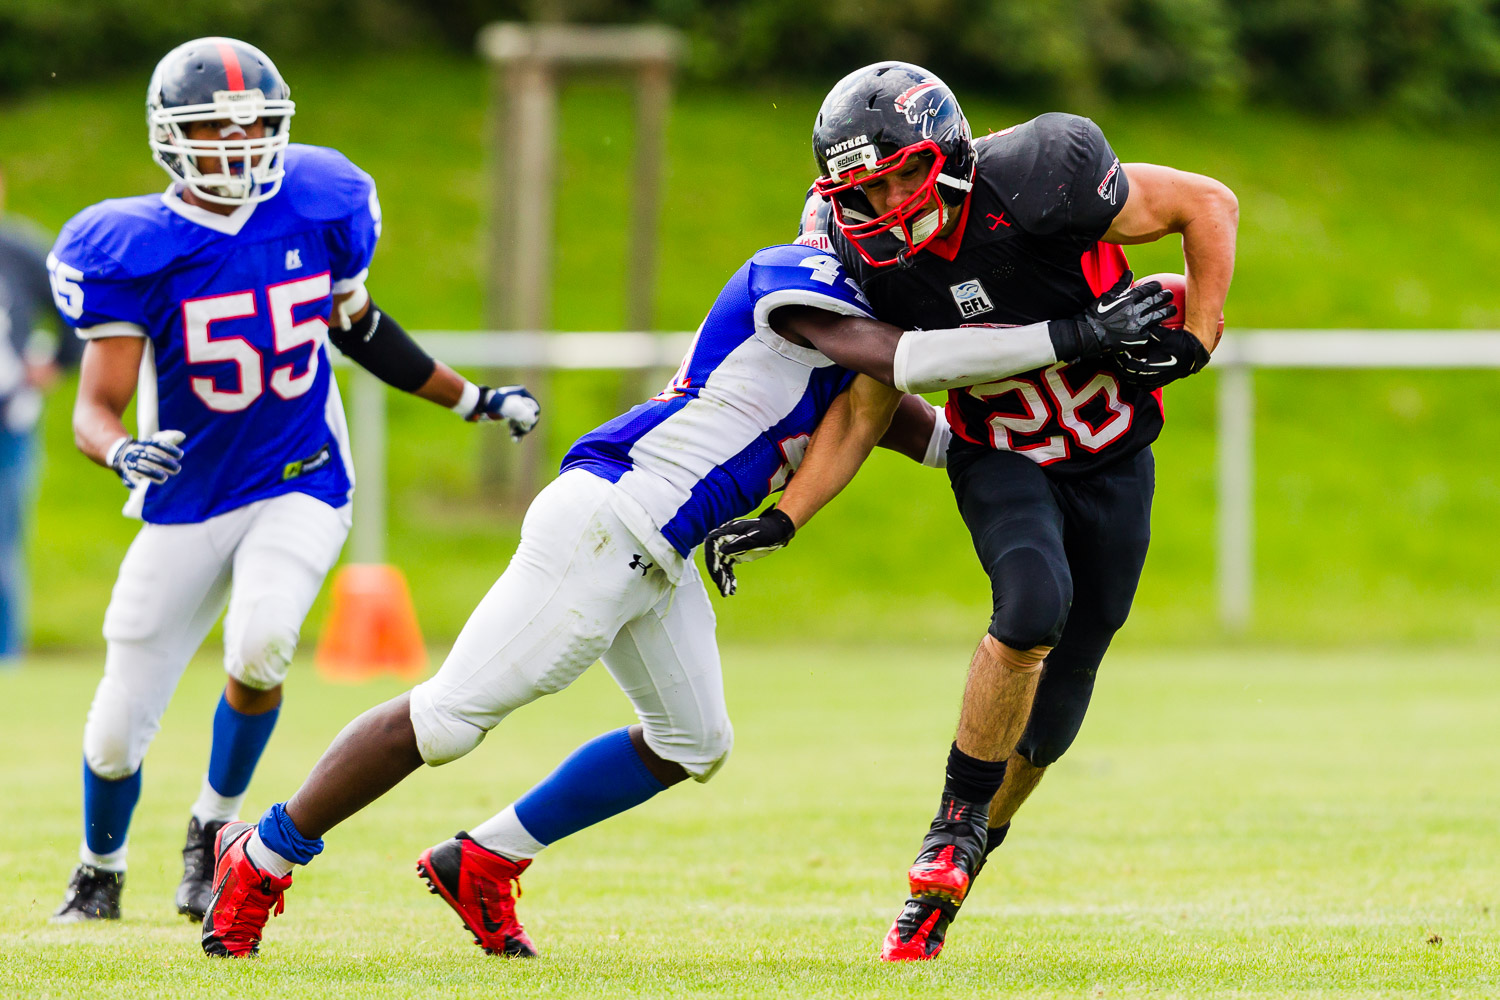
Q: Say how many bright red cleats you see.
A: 4